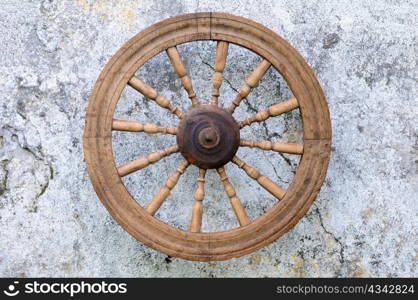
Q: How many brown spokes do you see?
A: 12